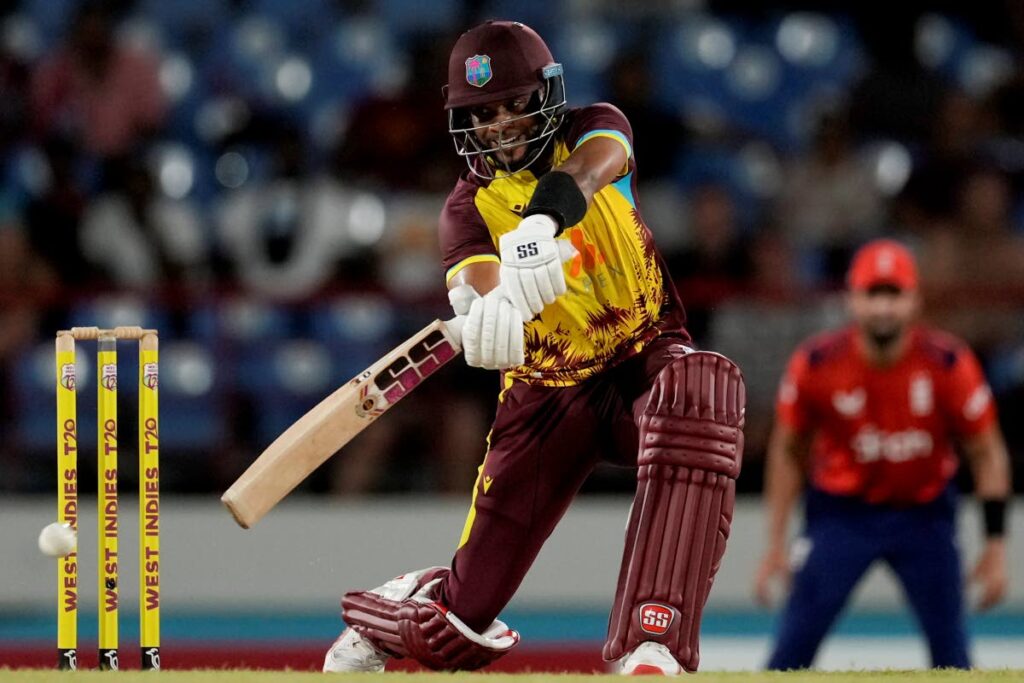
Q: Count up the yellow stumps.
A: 3